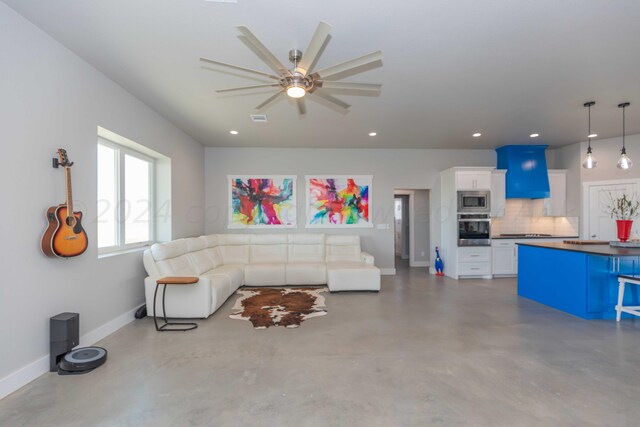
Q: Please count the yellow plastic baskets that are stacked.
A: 0